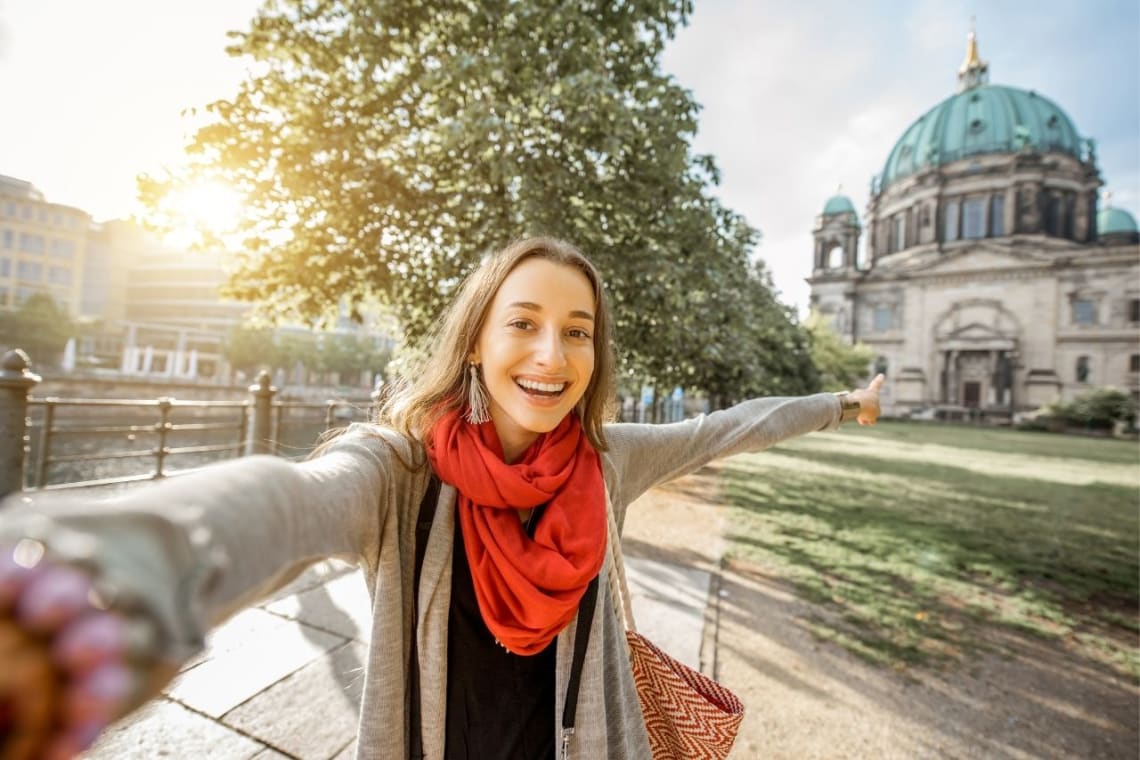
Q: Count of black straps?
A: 2